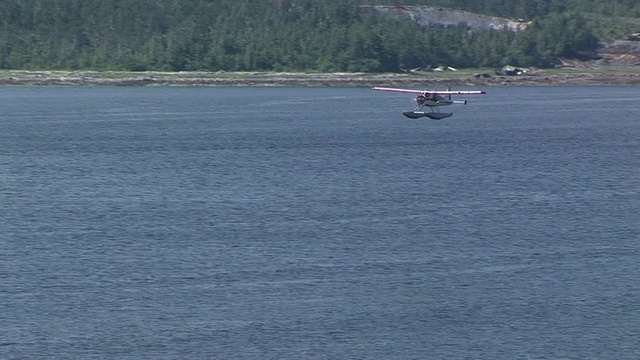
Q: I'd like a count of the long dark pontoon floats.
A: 2